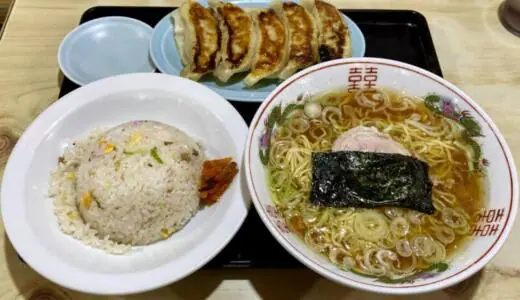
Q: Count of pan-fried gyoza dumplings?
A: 5